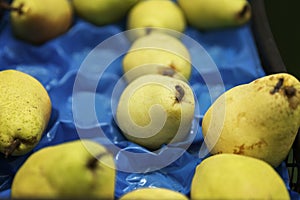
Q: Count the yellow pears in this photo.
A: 11